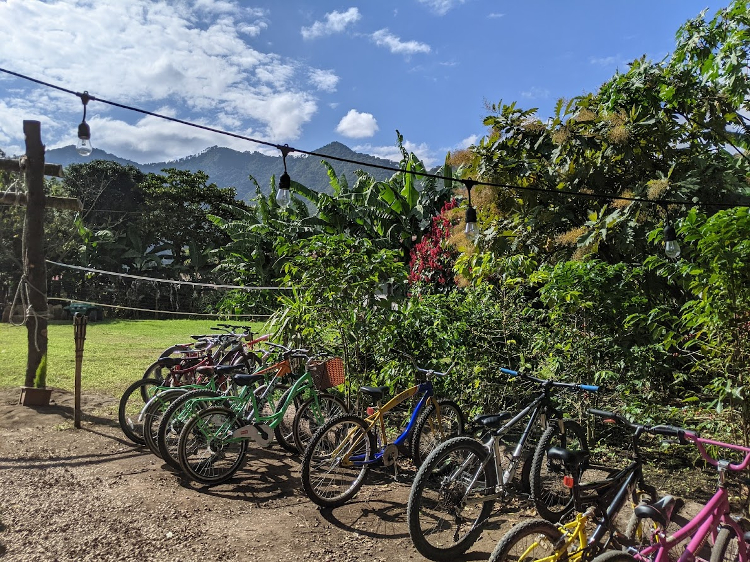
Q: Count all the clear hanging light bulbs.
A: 4